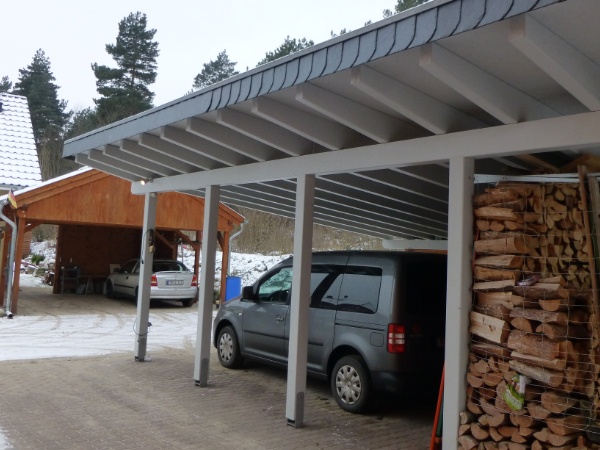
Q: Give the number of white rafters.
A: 13